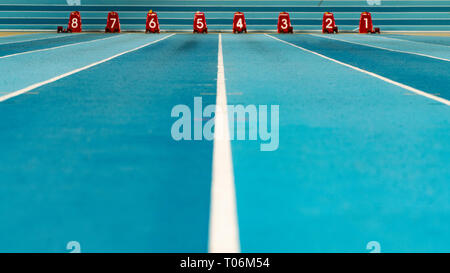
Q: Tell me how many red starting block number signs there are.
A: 8